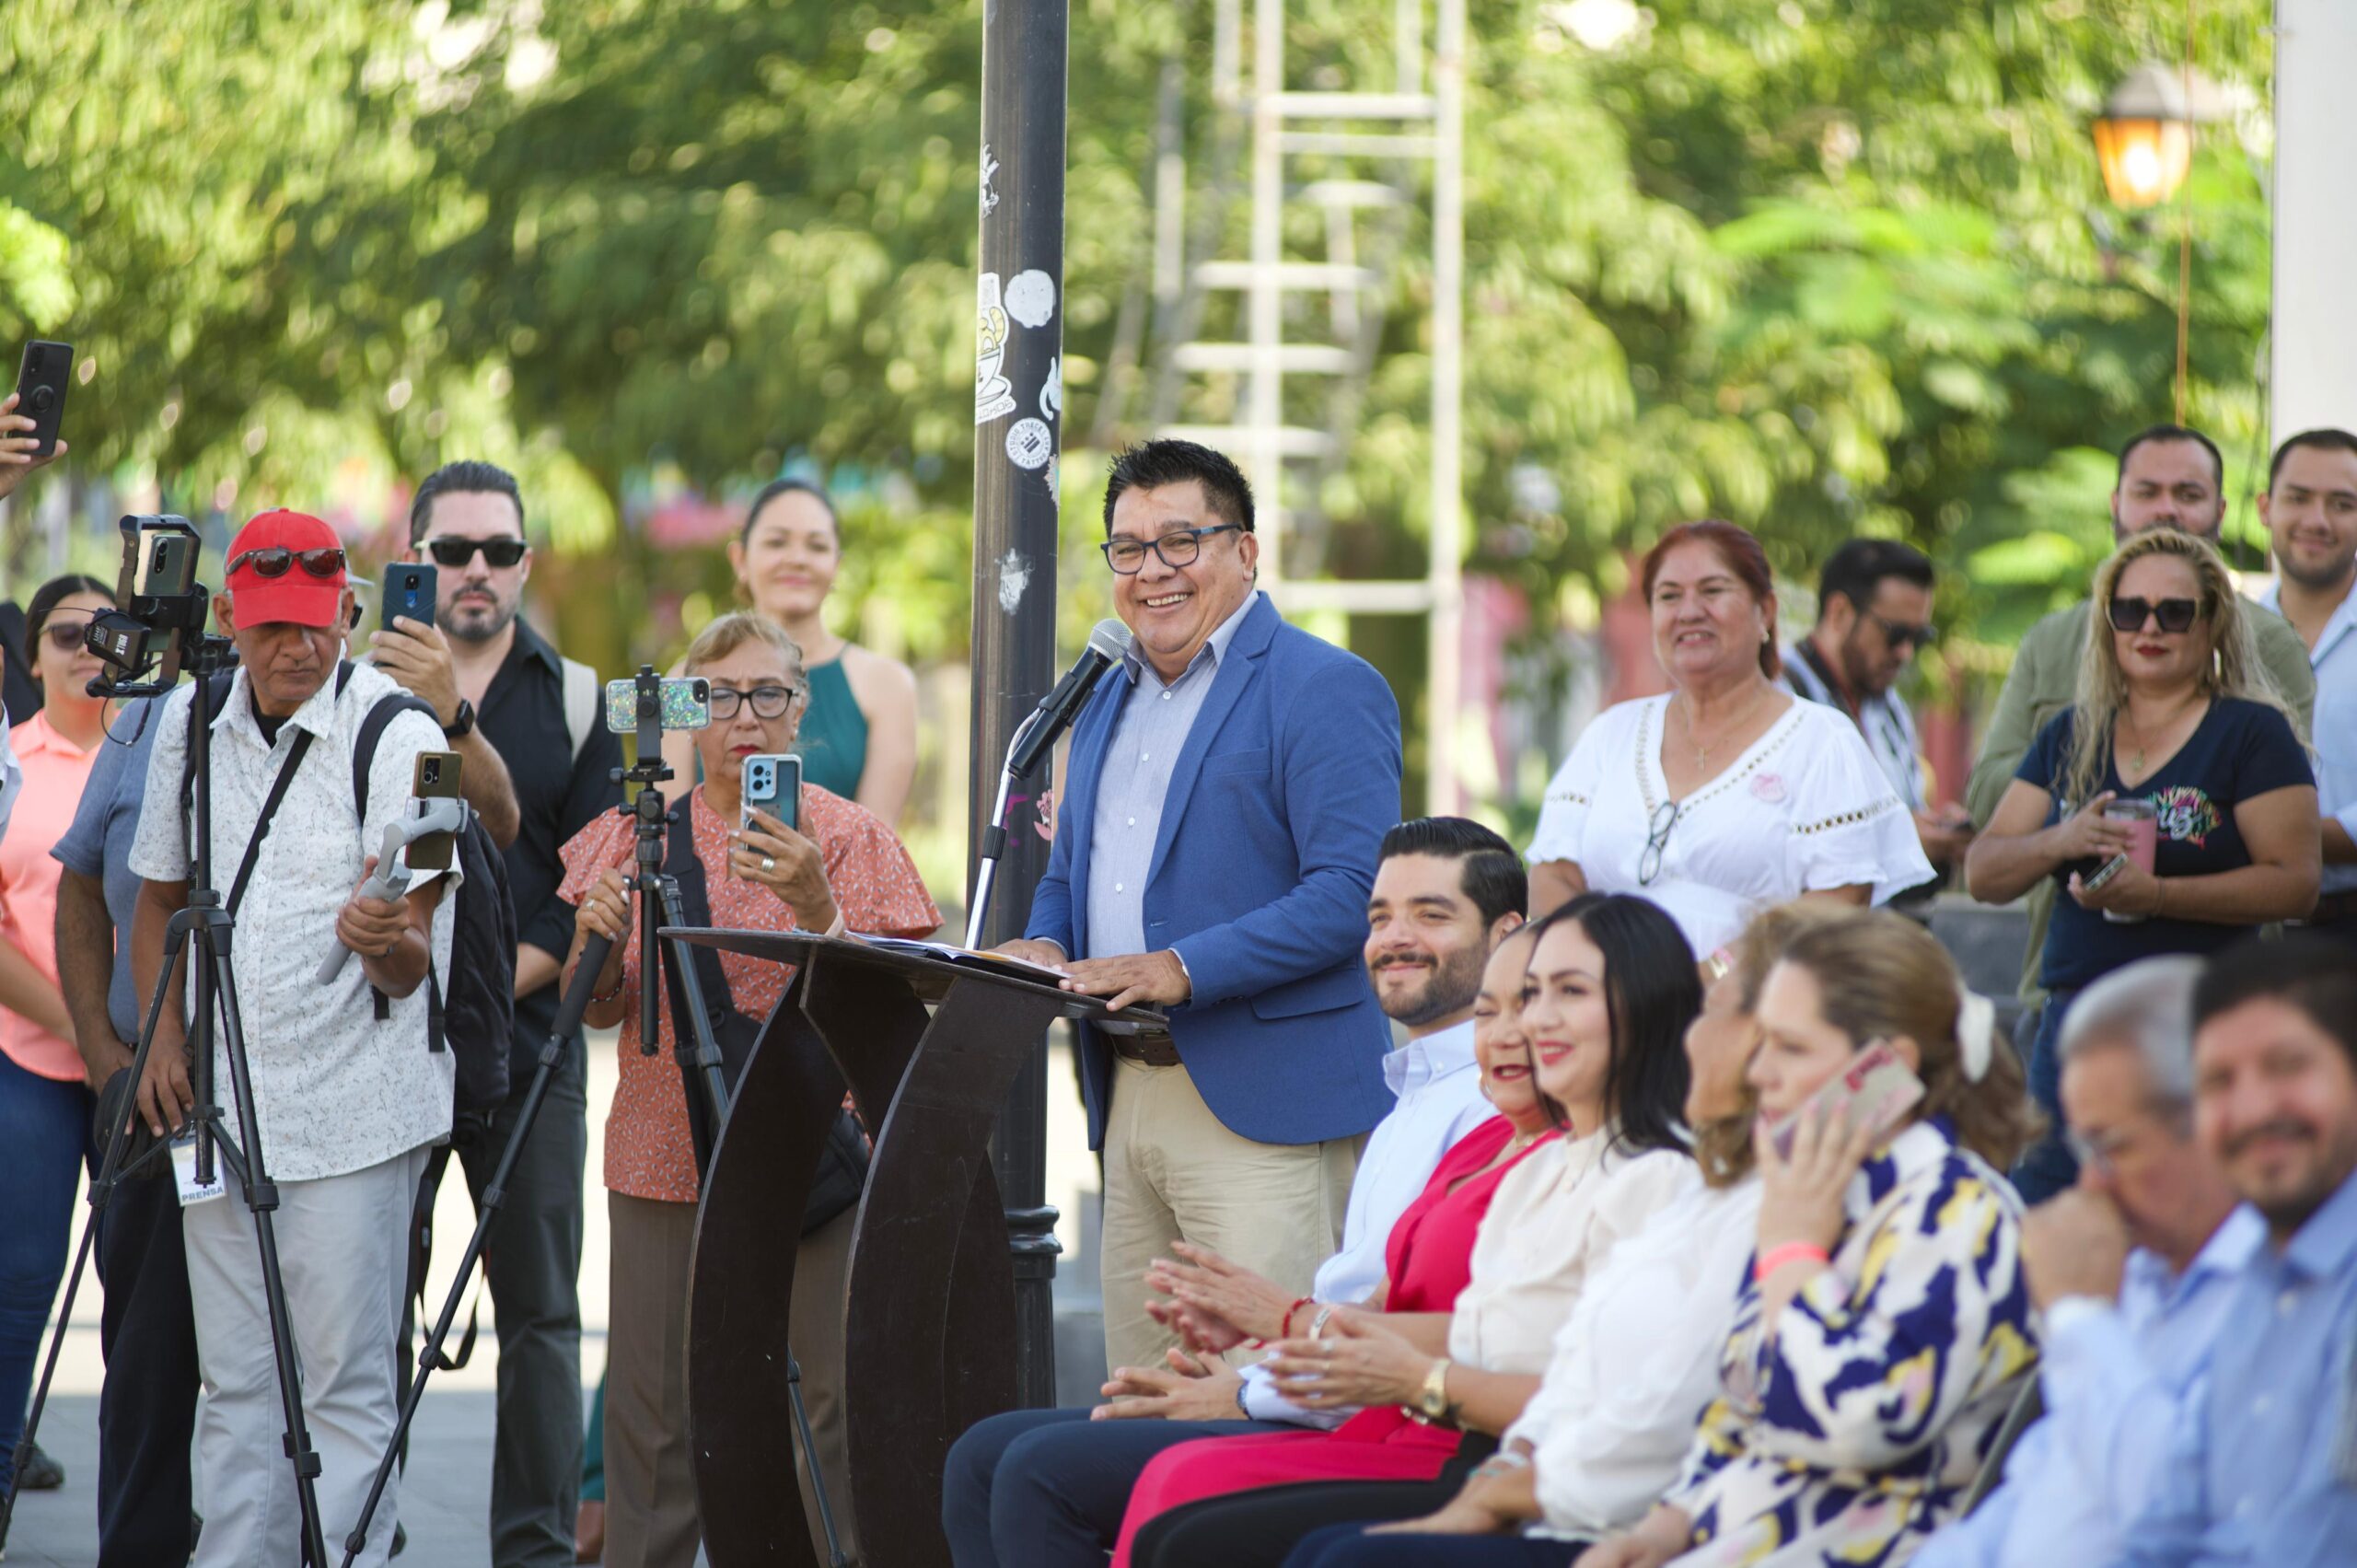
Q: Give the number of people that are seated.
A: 7